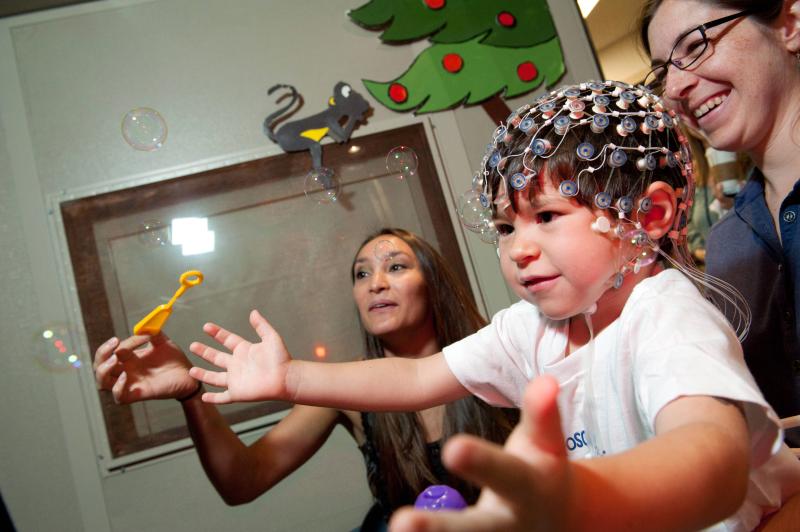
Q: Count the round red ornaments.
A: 5